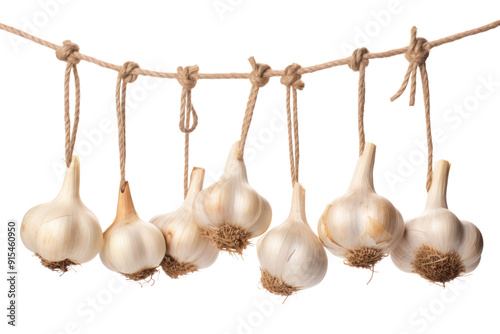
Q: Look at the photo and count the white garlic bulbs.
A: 7